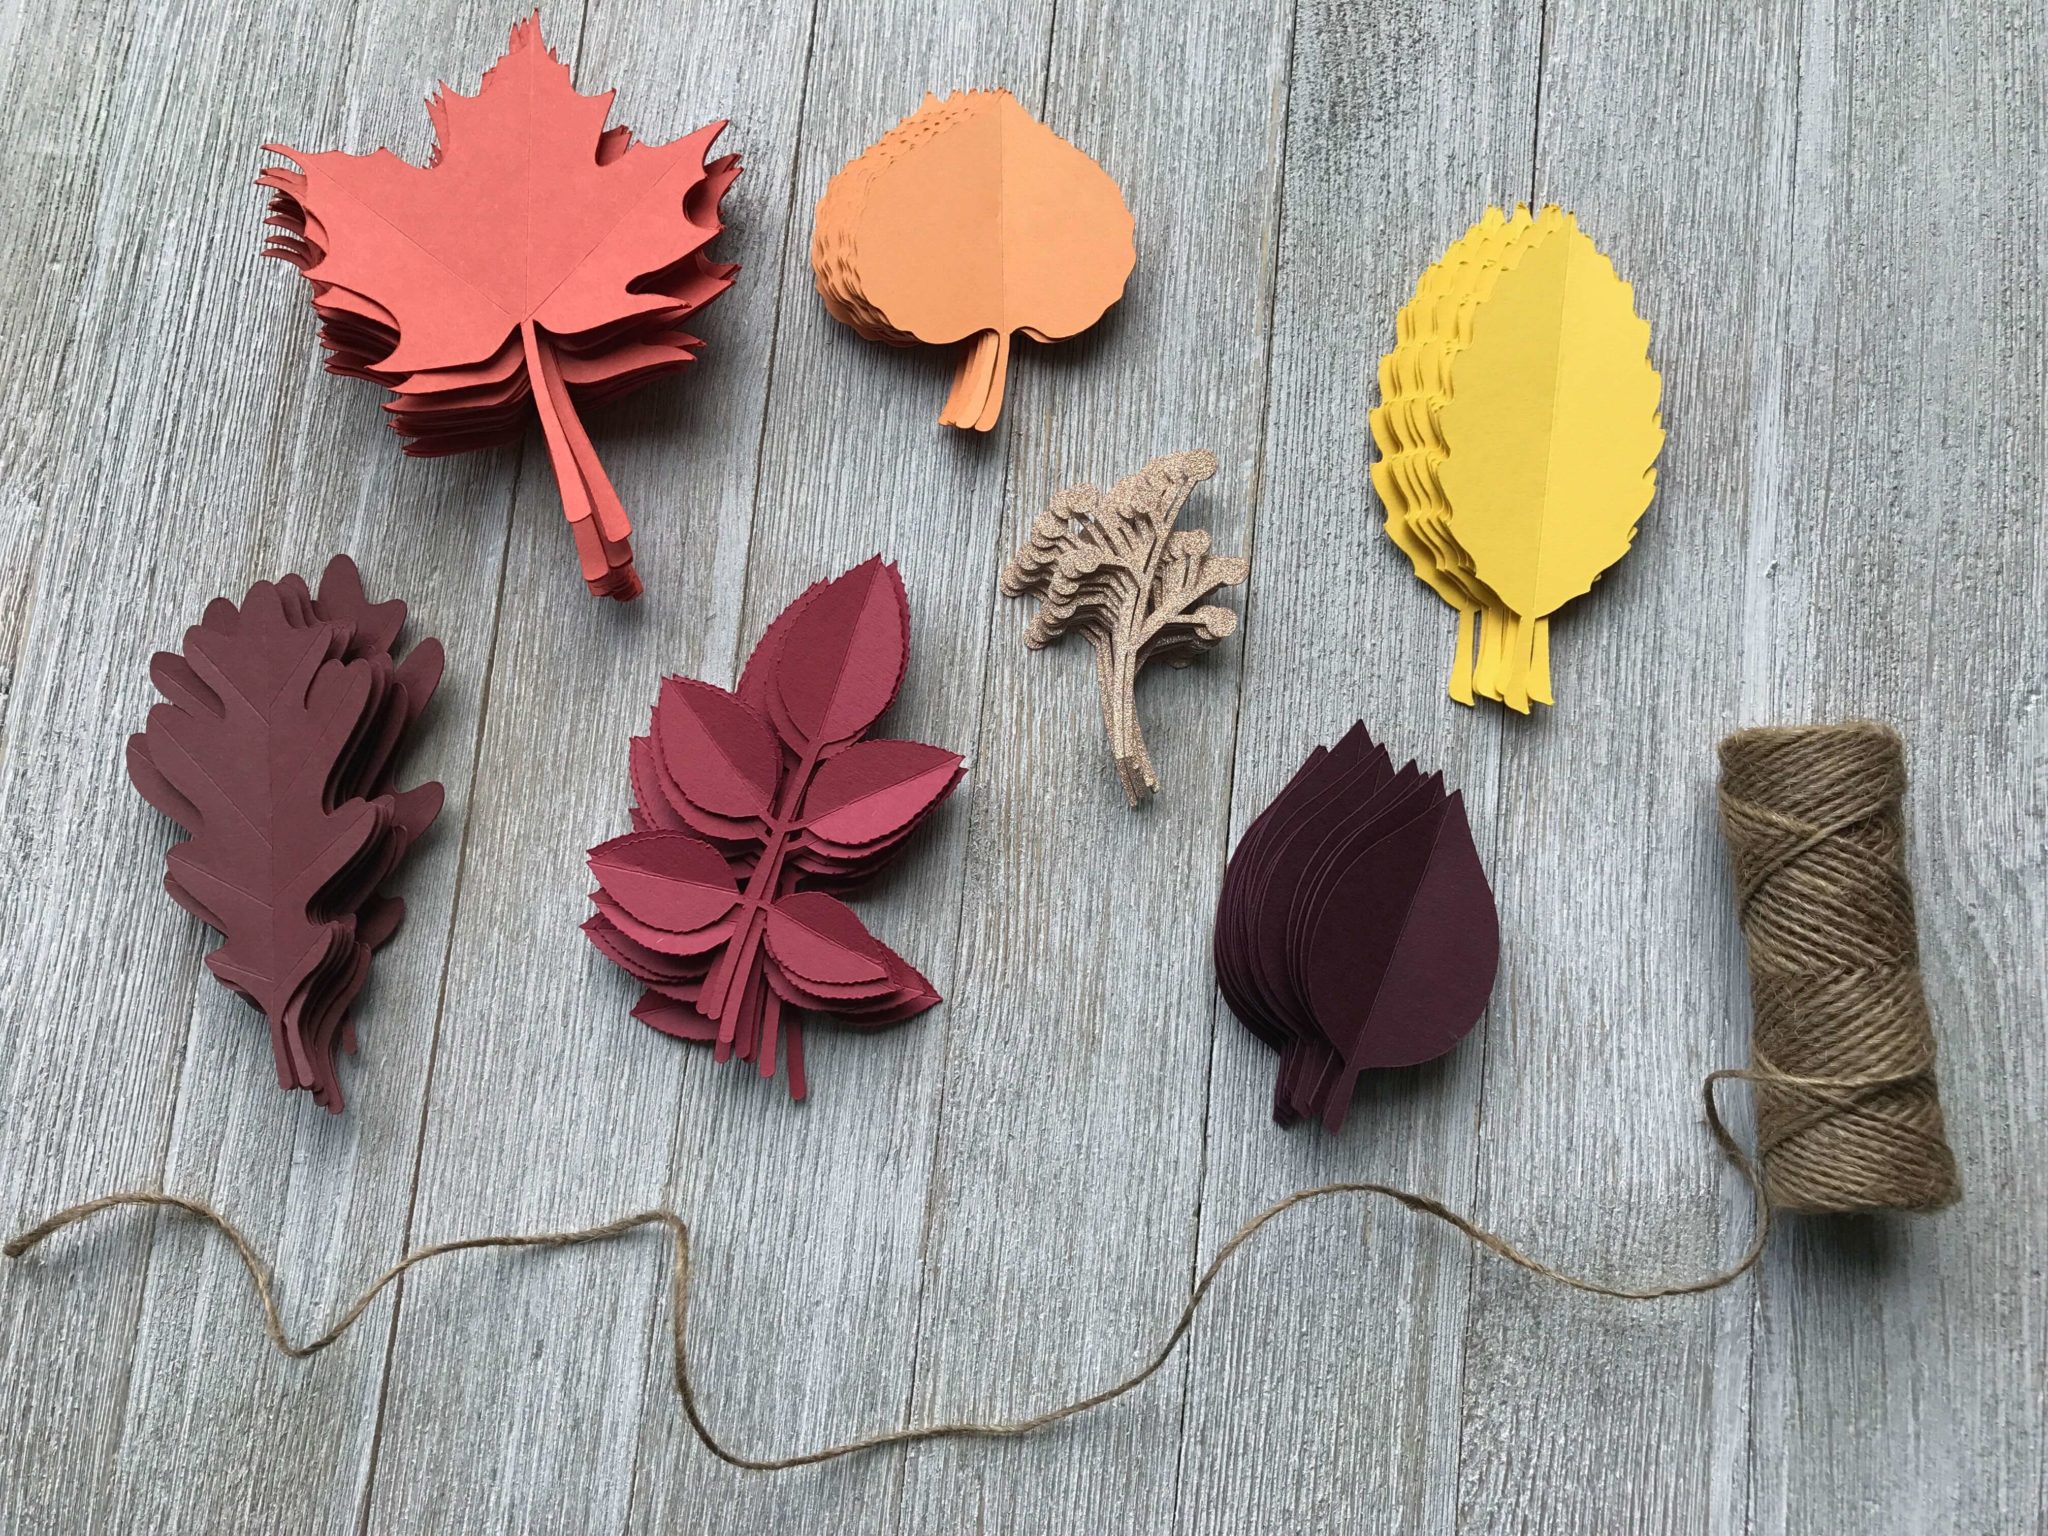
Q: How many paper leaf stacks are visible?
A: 7